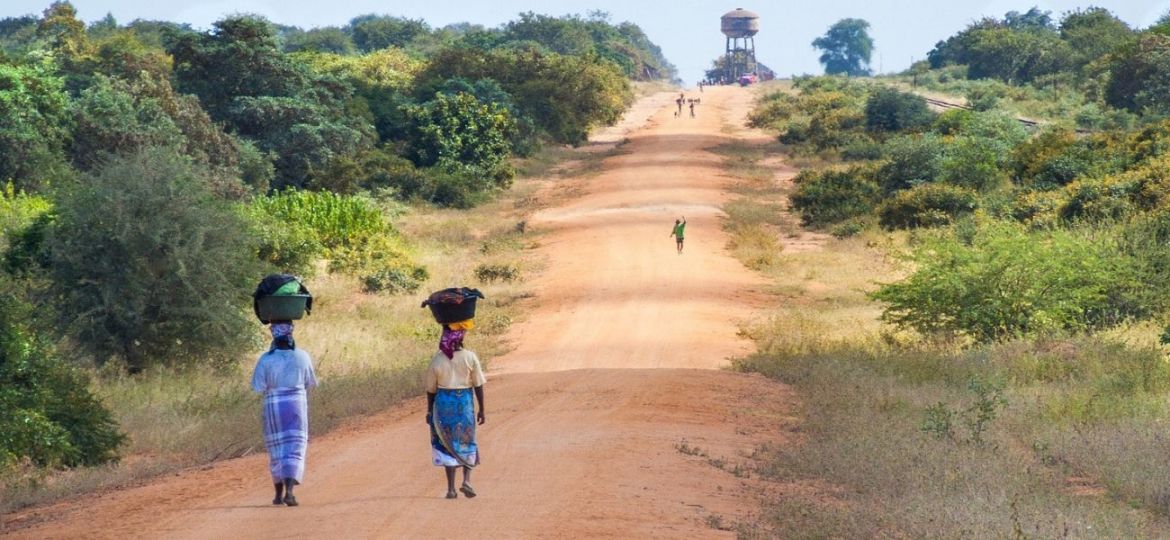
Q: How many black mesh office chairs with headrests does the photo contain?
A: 0